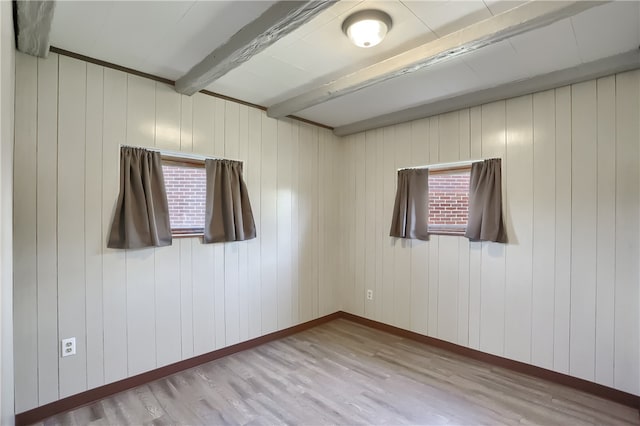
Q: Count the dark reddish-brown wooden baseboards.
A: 2